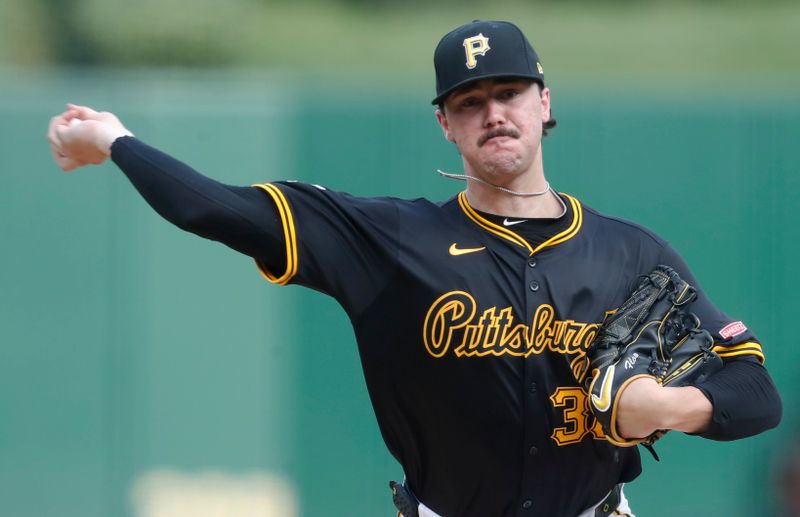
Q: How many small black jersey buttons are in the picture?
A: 5